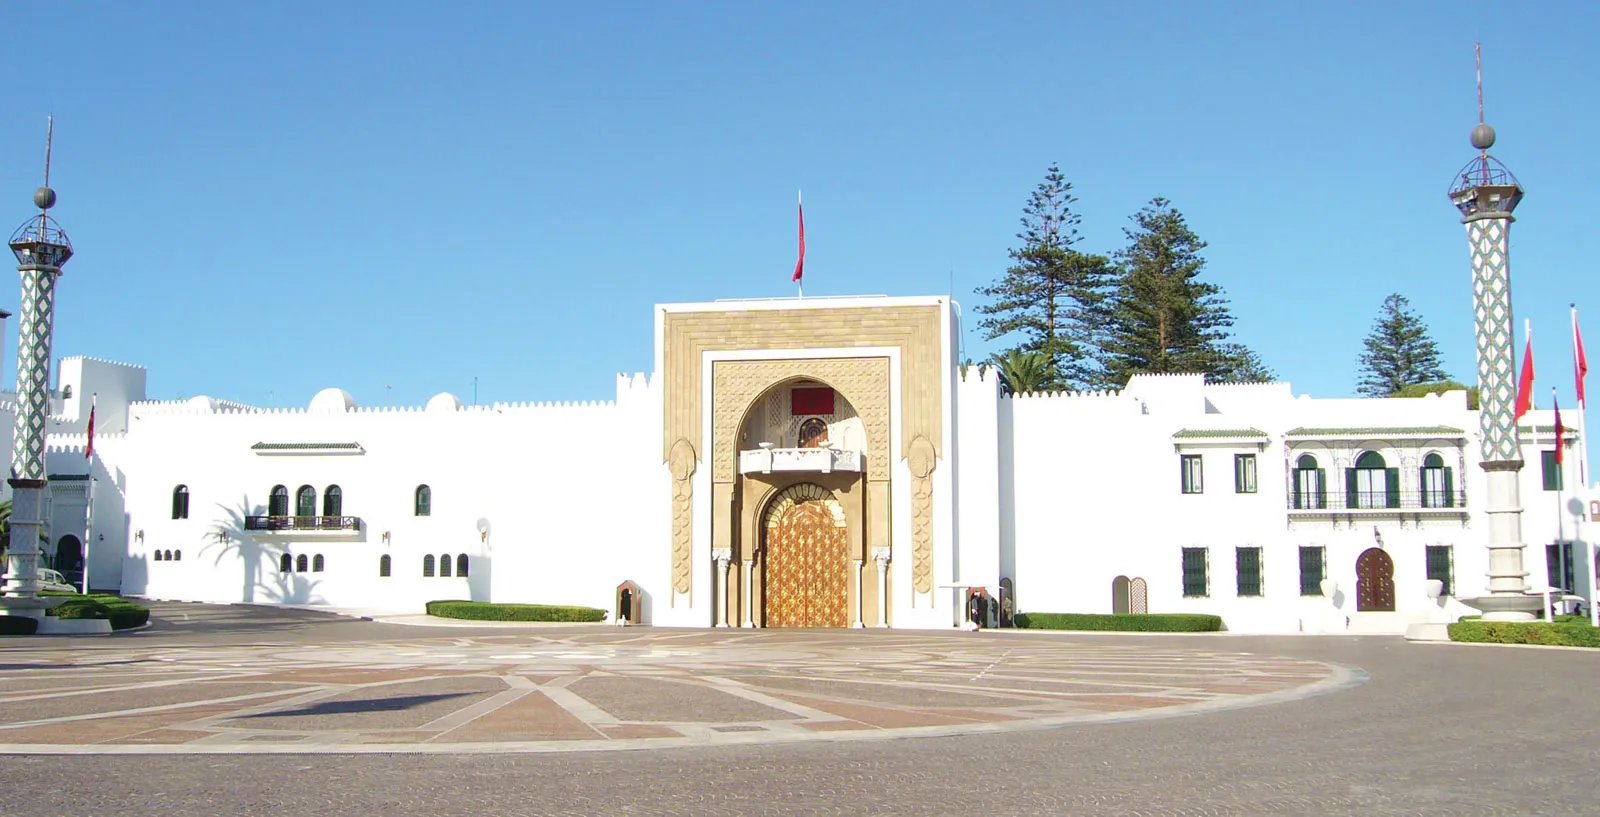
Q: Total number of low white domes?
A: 3